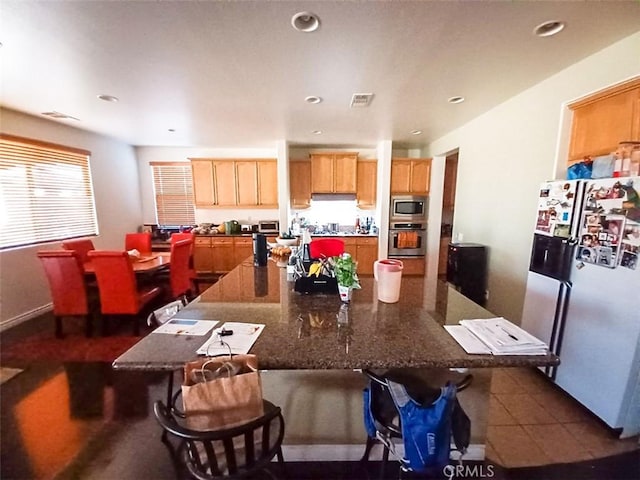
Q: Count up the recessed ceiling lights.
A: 8